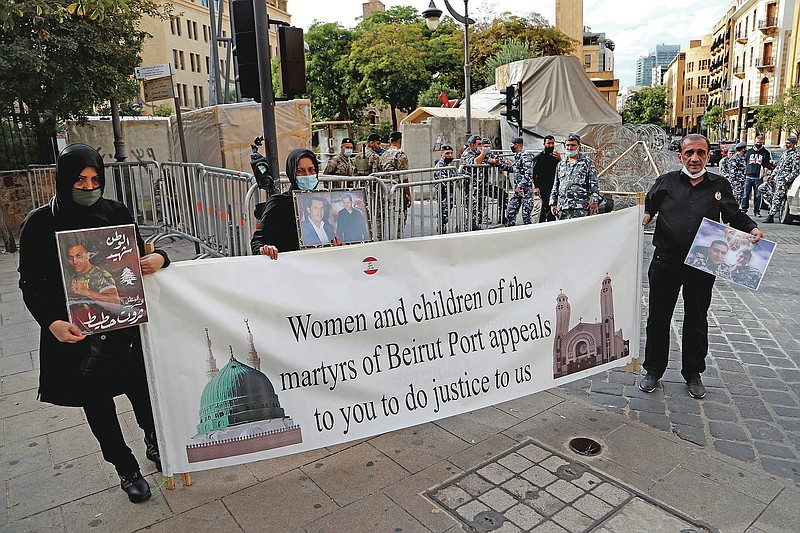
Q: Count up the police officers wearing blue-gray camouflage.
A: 8